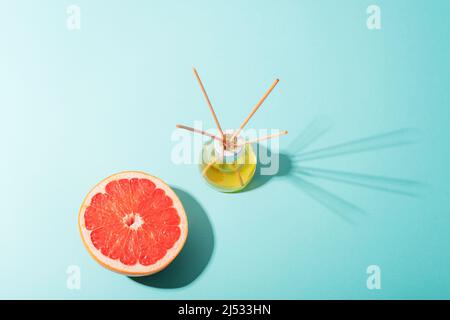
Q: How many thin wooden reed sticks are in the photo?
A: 4